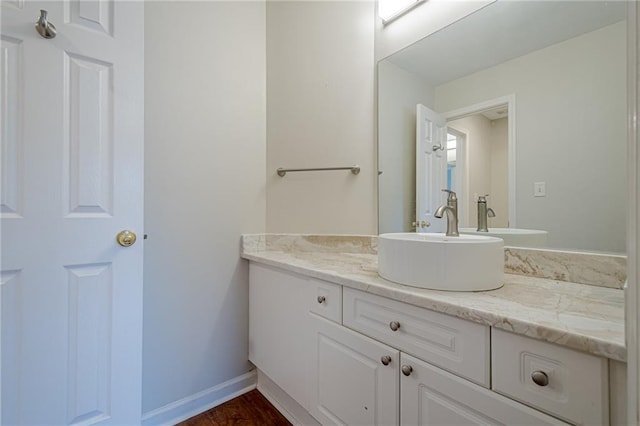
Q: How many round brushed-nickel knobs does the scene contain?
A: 5